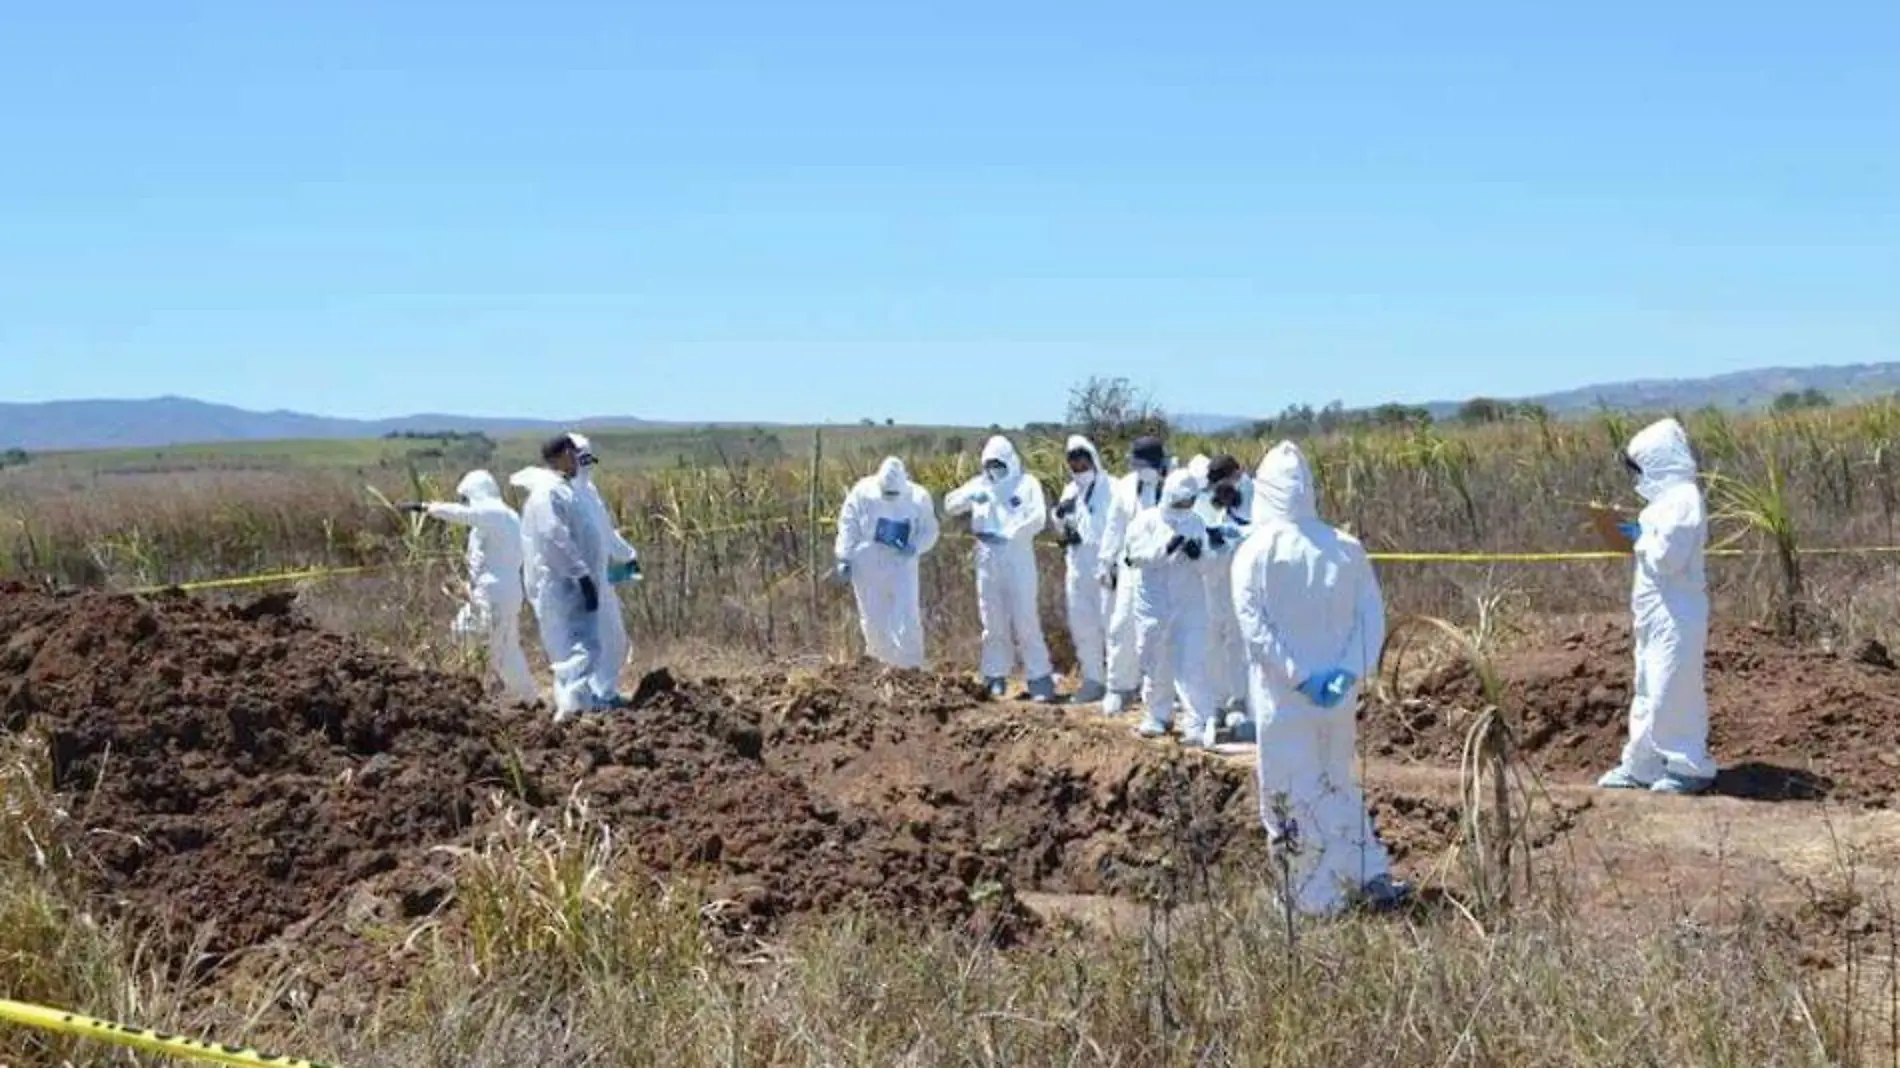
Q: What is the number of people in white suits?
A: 12